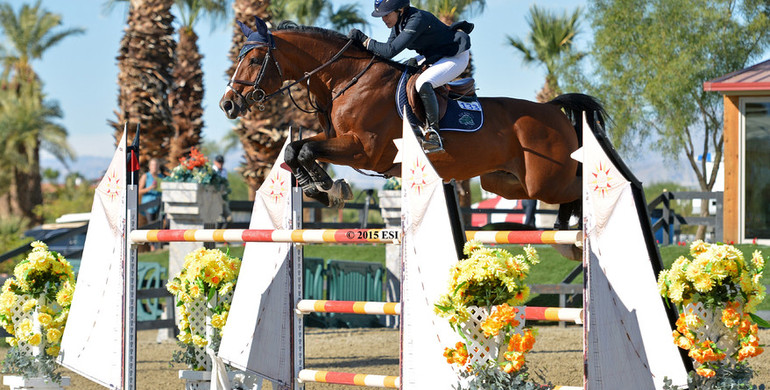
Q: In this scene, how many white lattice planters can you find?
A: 4